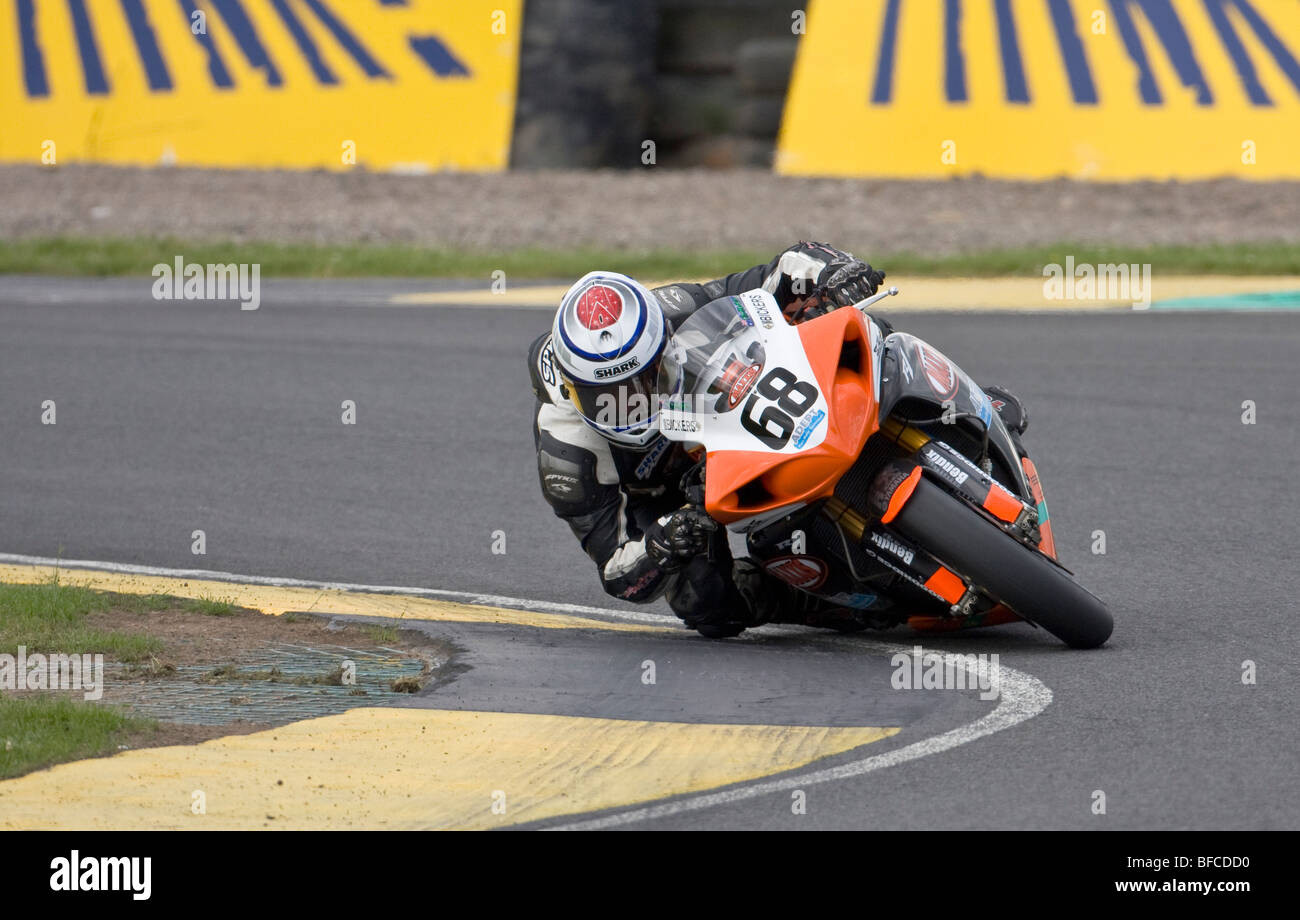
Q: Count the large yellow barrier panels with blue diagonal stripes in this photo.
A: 2